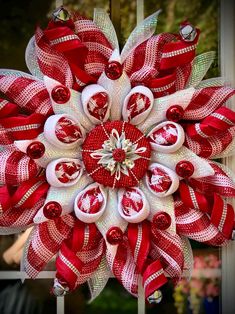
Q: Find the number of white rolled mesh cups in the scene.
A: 8